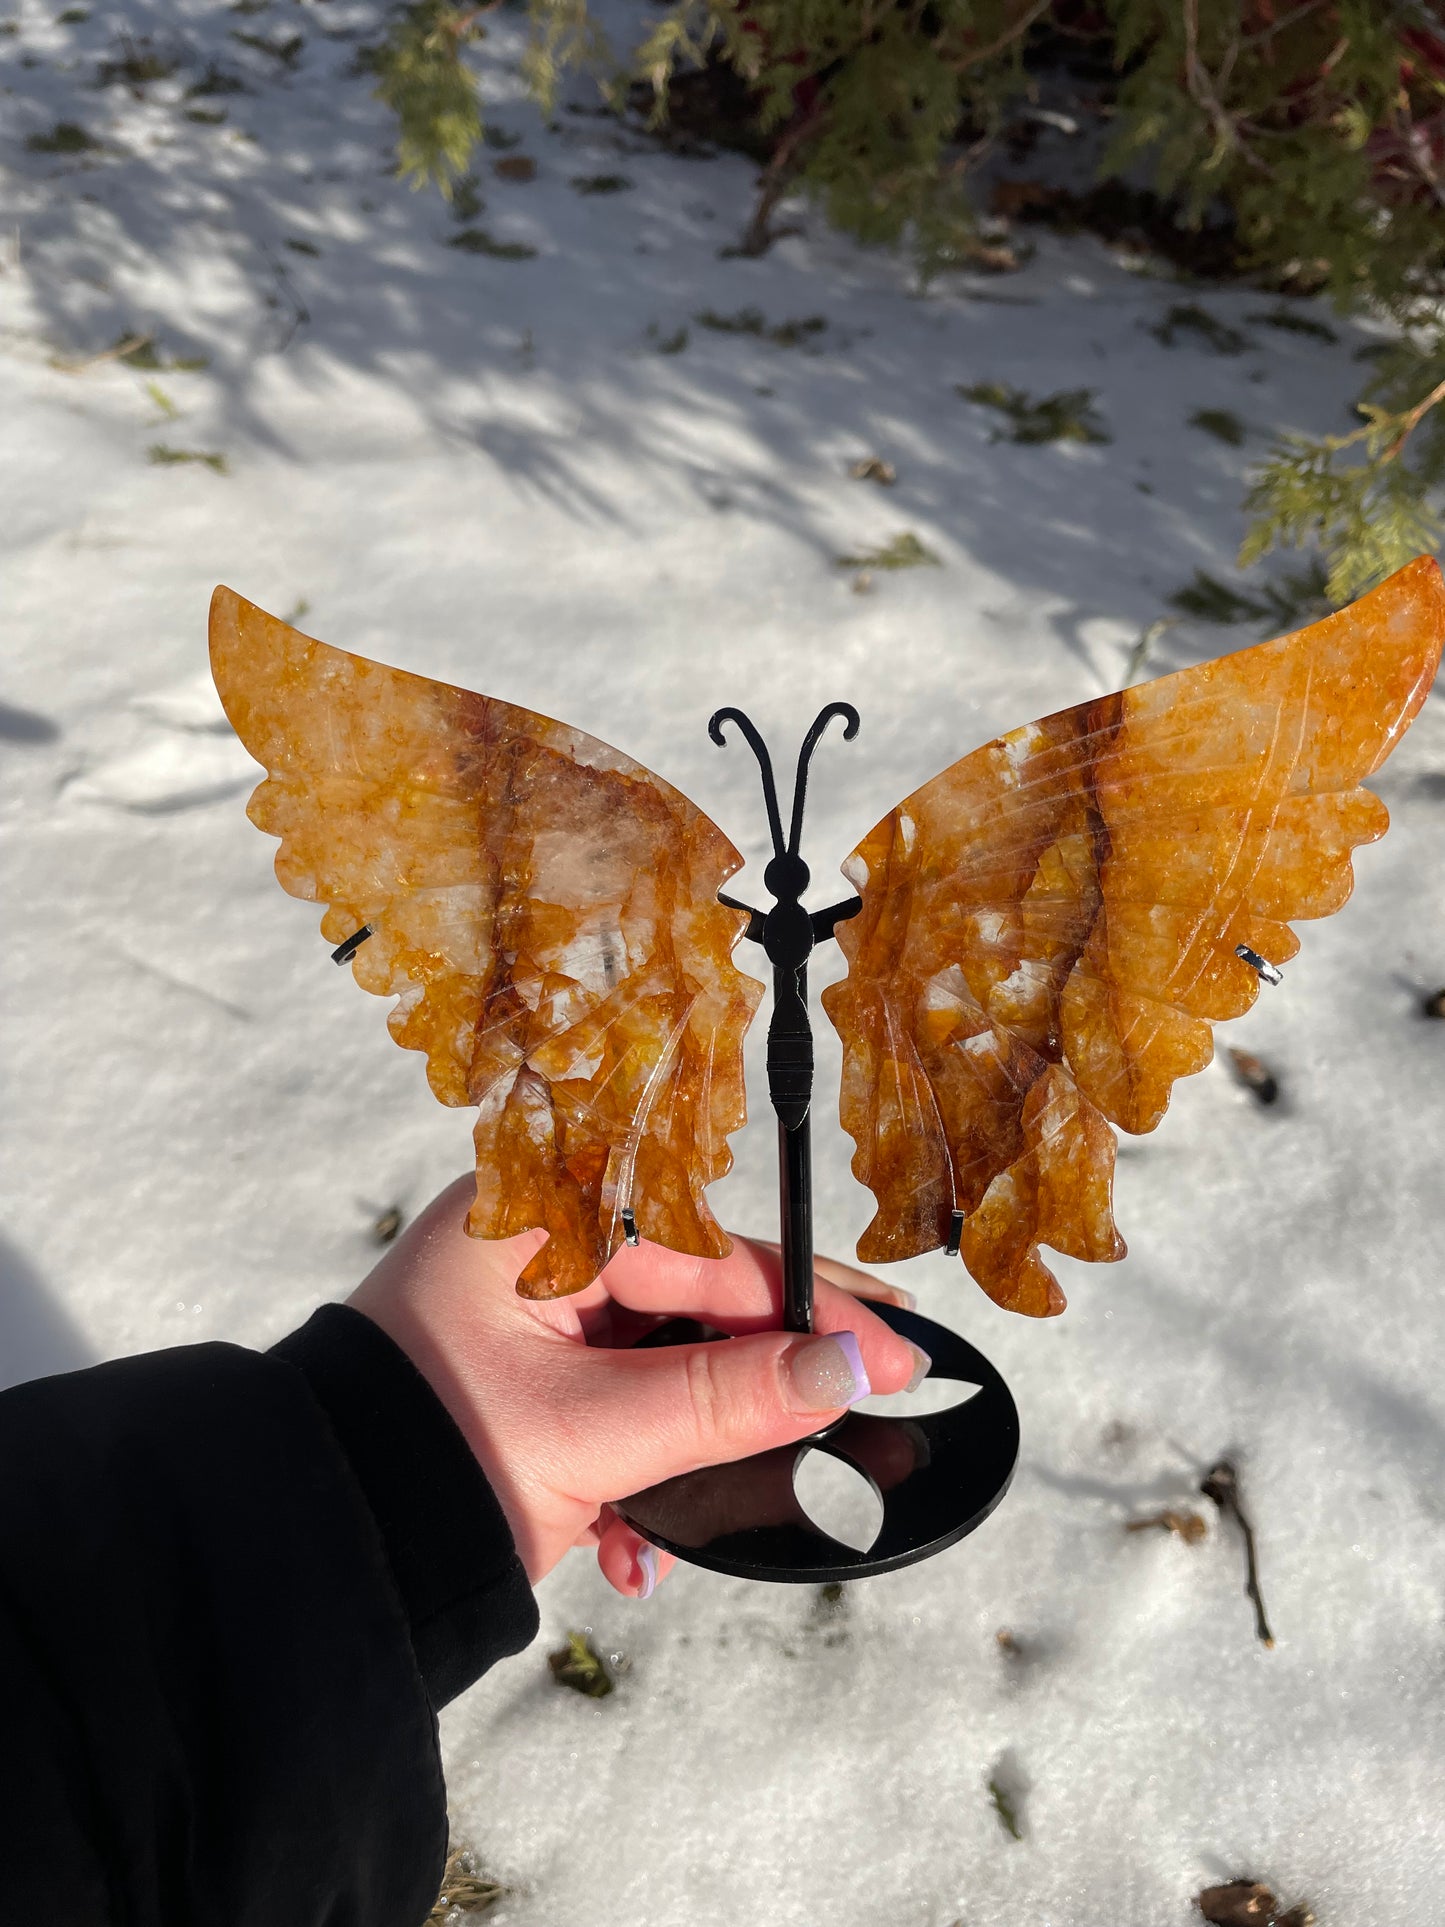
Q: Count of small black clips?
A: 4